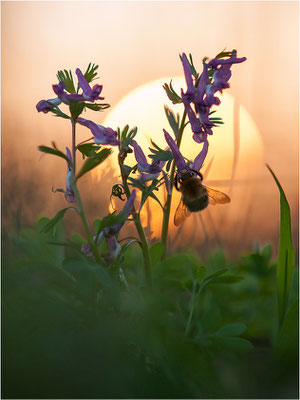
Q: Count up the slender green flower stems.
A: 3